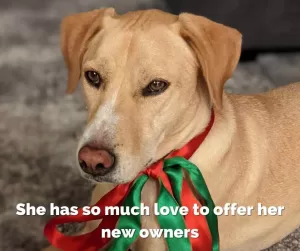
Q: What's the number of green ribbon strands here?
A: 3